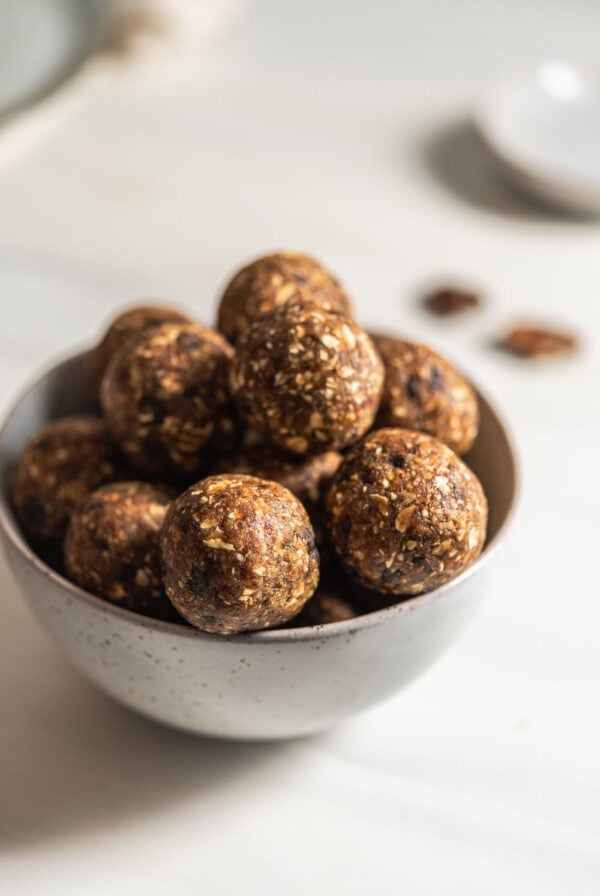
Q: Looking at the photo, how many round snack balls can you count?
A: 11